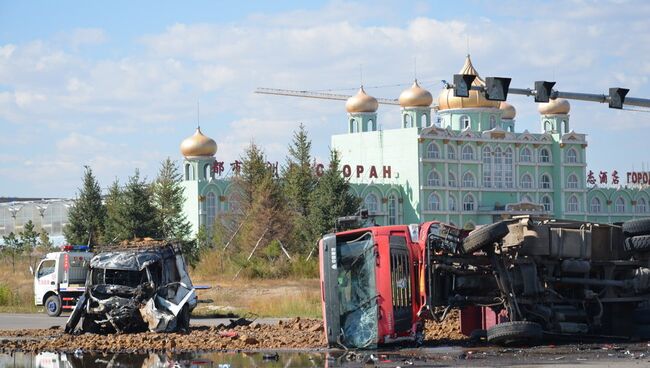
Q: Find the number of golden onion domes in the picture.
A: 6